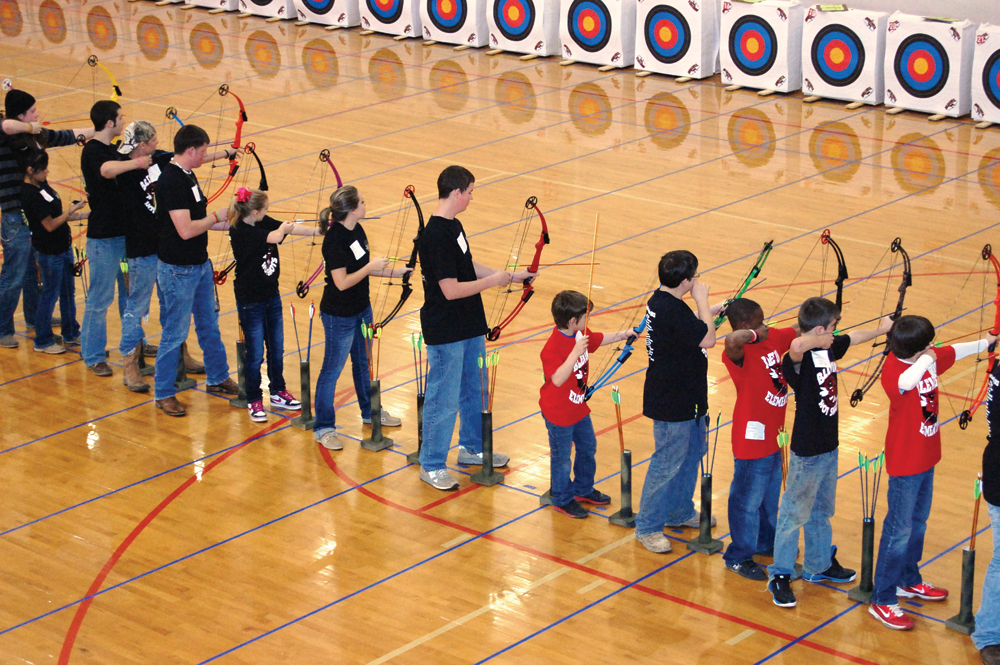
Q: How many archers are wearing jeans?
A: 14